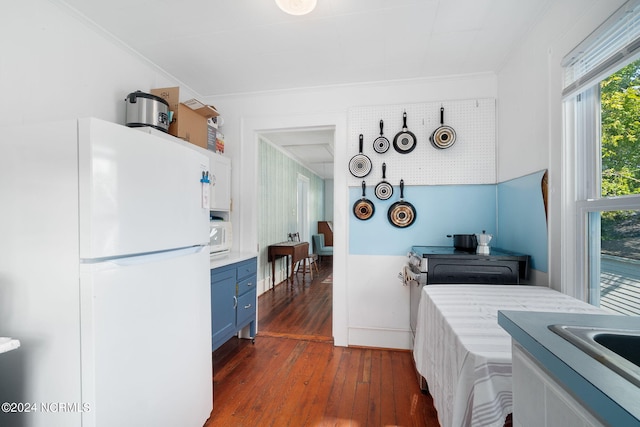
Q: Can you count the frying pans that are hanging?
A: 7